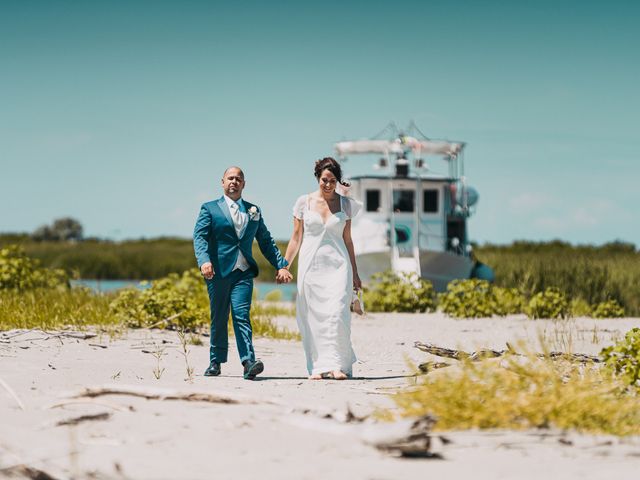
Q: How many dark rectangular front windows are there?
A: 3